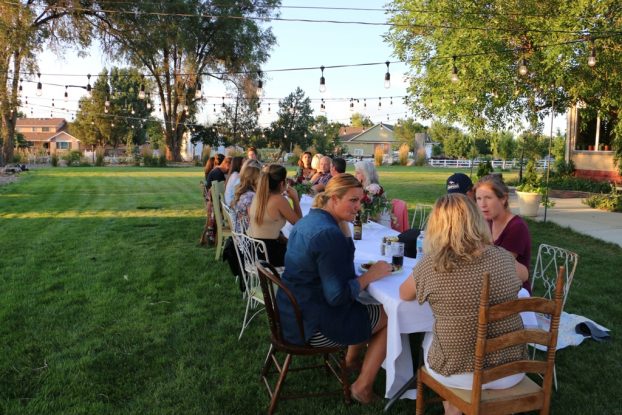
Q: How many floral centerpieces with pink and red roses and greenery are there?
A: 2